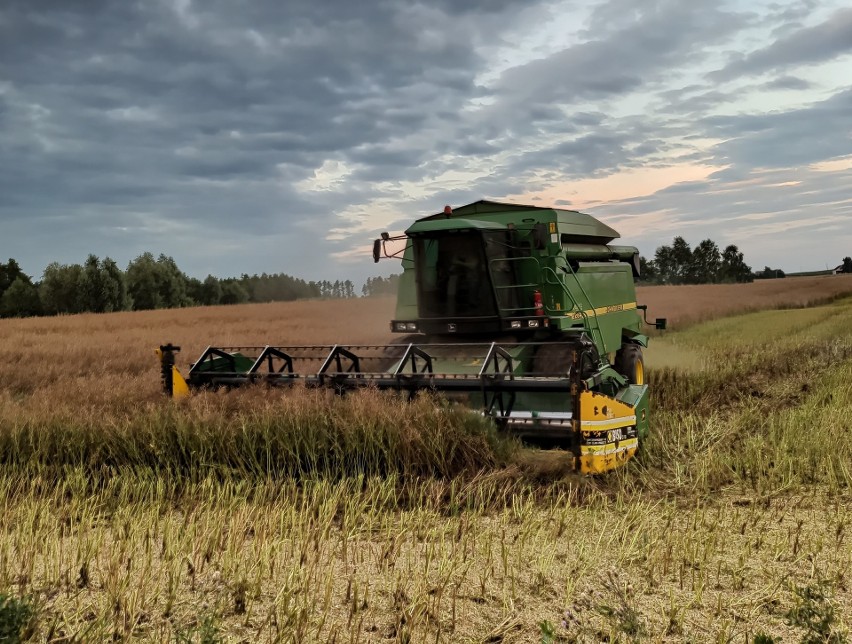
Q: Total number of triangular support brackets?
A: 5